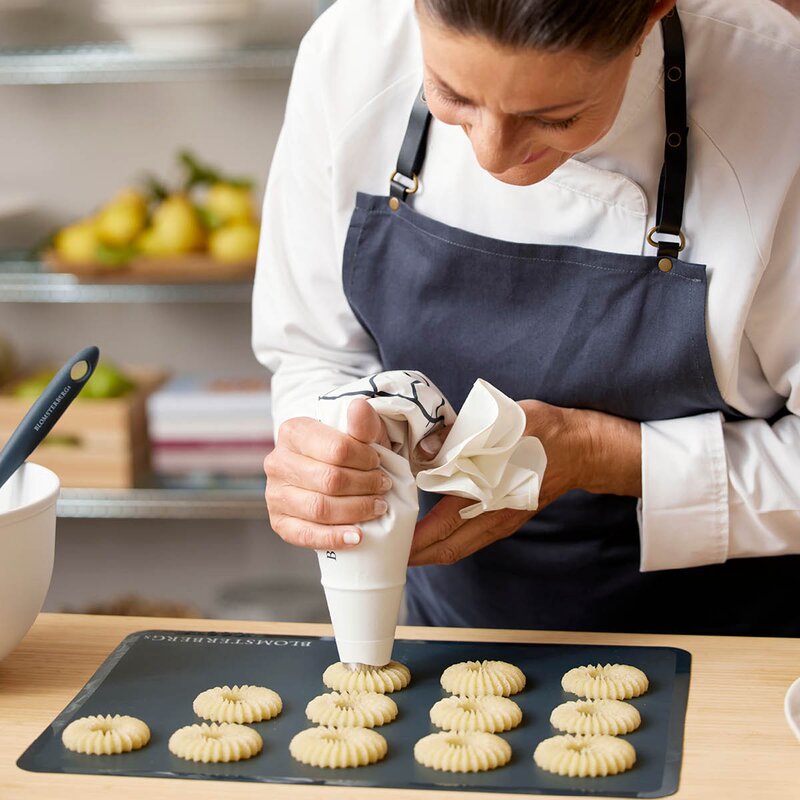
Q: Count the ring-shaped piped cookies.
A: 12